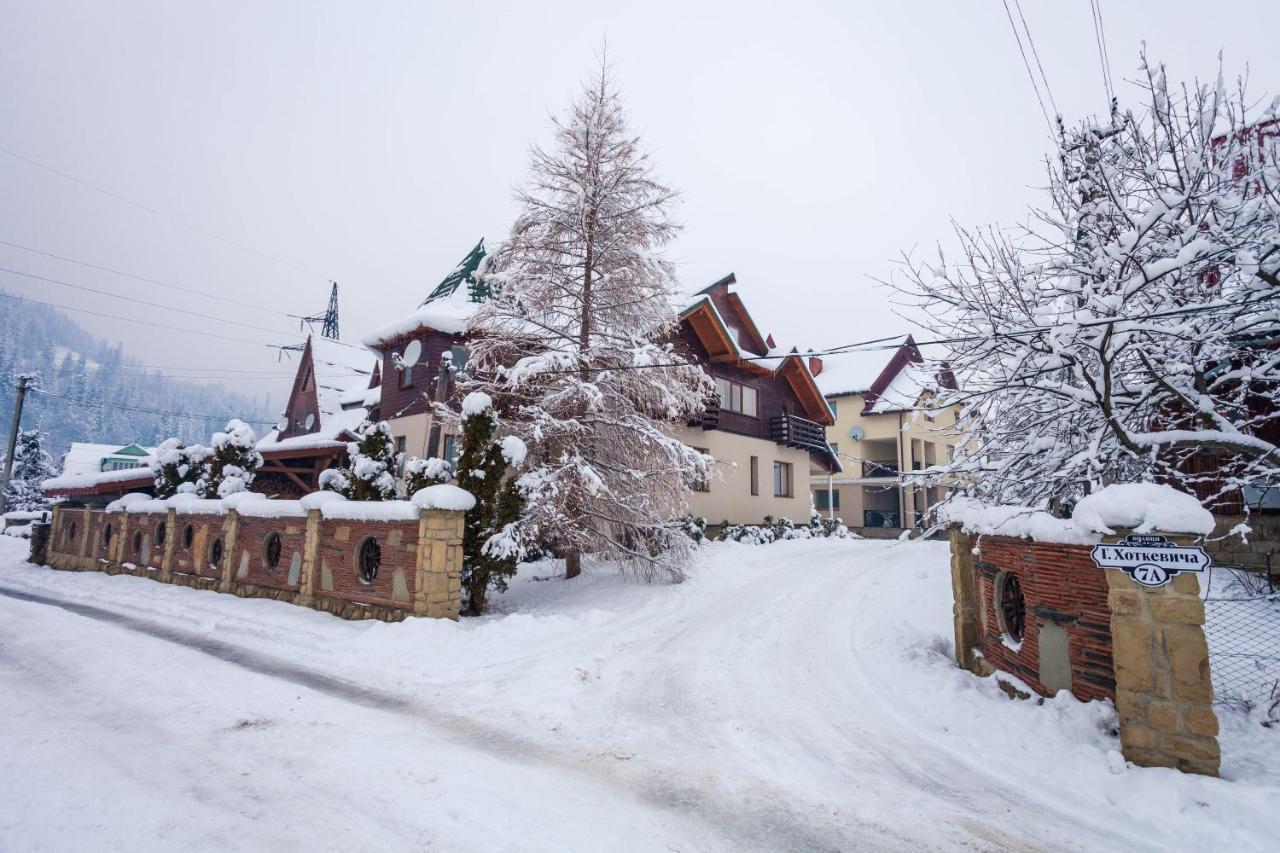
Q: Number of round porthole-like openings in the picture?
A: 9